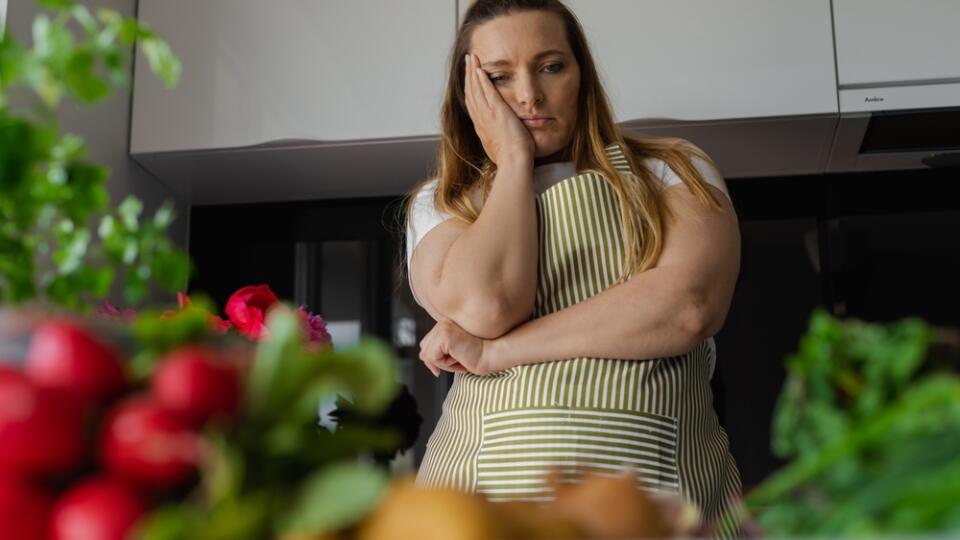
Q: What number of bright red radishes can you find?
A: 6